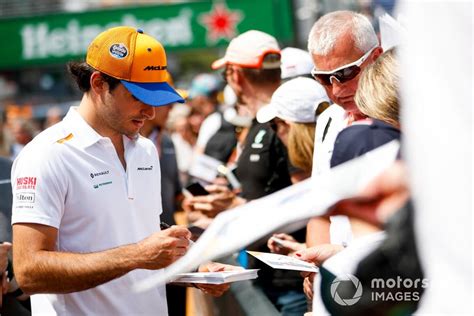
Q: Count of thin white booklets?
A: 2